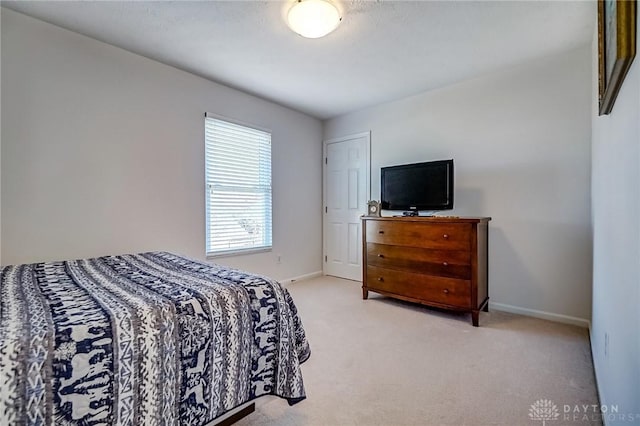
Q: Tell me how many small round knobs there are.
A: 6